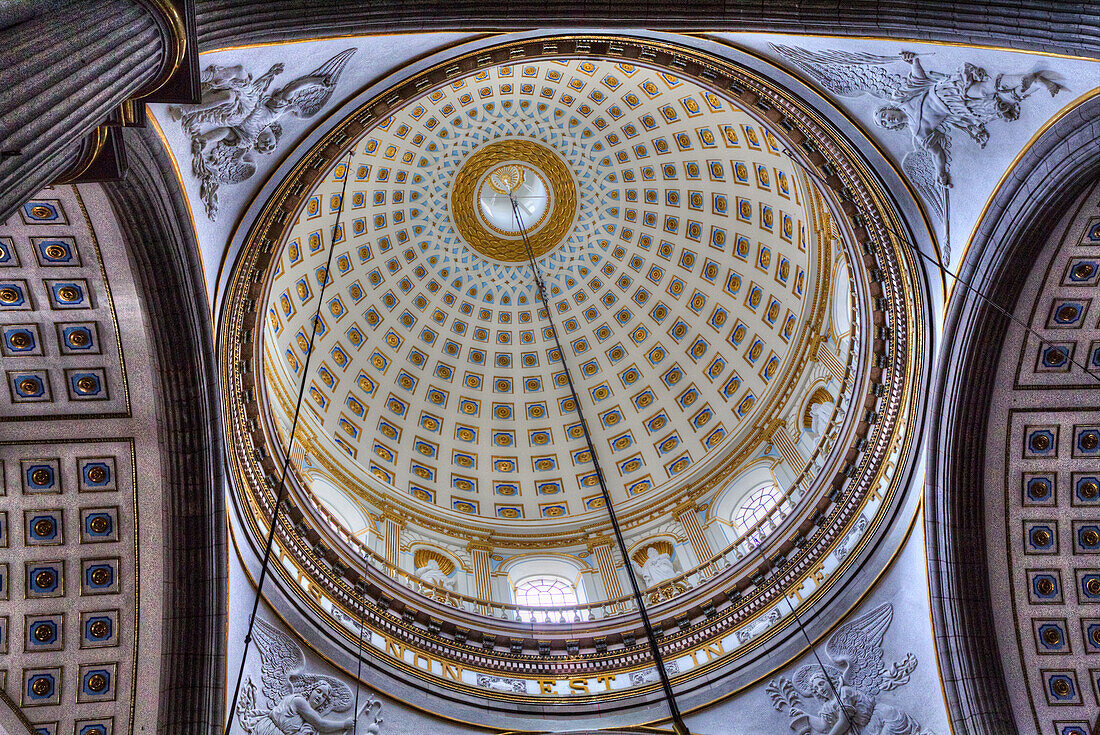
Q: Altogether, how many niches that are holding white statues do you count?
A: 3